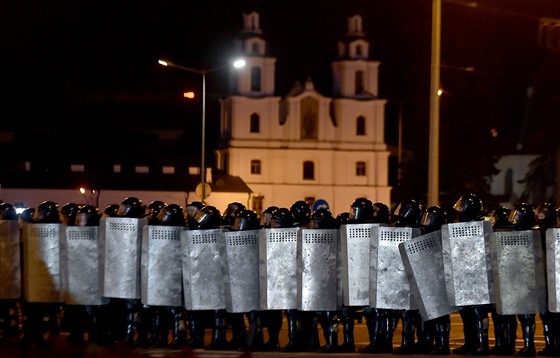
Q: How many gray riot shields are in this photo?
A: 15